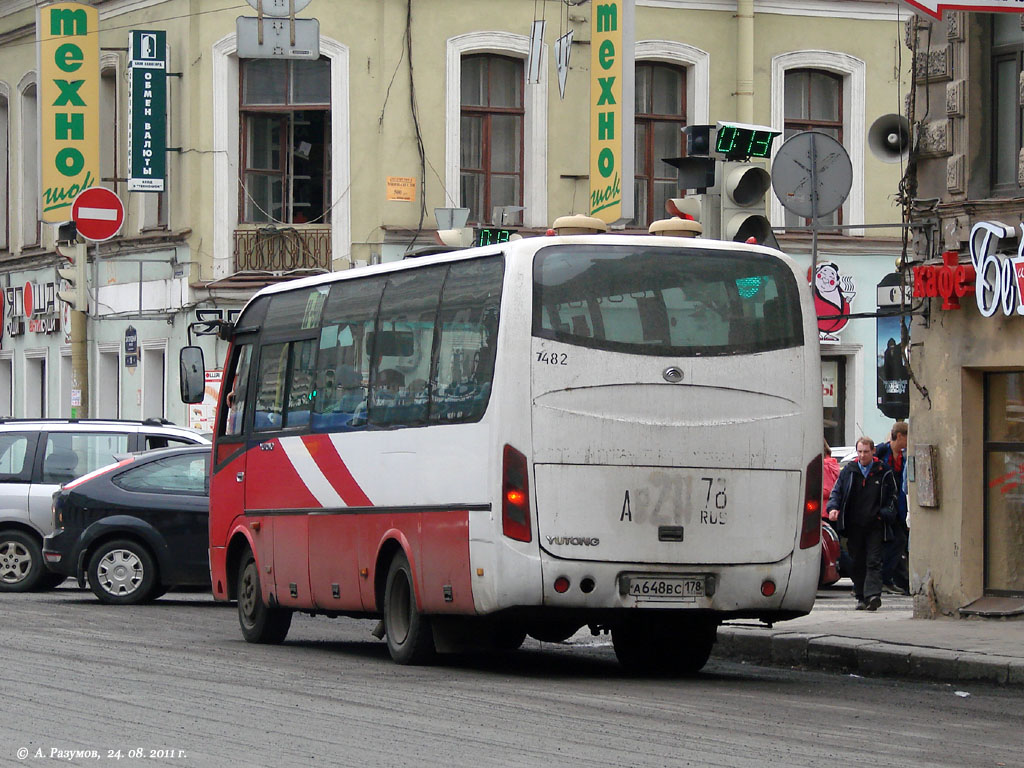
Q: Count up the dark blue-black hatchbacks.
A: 1